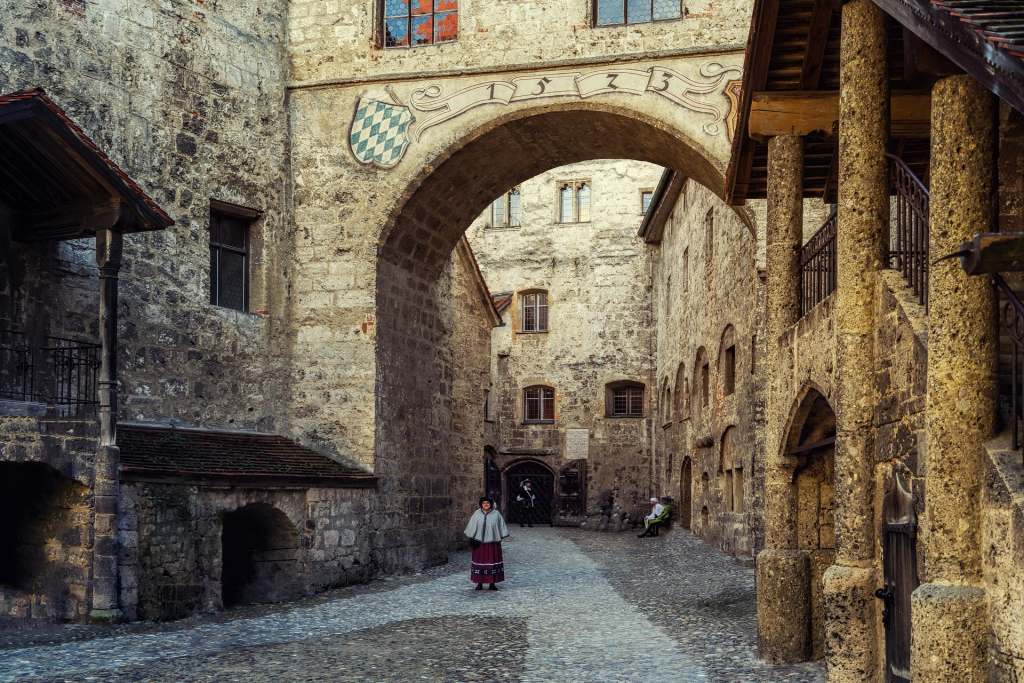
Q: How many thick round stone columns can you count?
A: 3